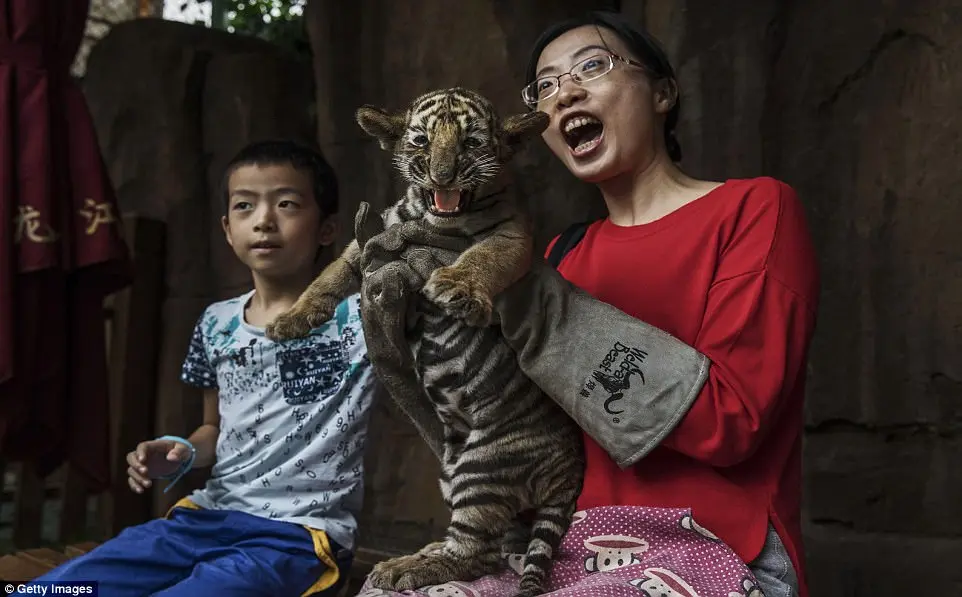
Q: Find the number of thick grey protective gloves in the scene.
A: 2